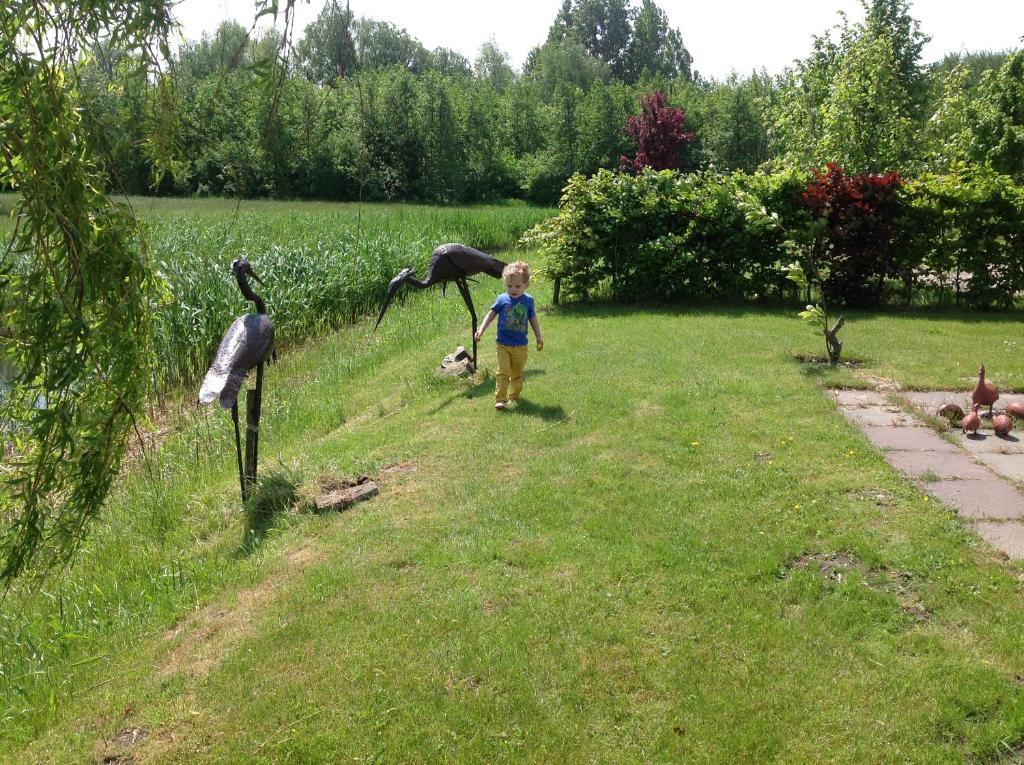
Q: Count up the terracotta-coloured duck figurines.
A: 5